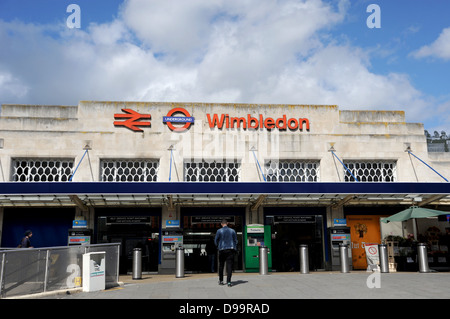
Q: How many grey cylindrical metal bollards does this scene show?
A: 7